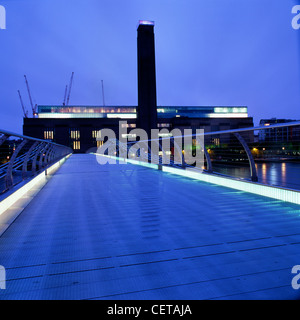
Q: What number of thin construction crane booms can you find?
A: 5